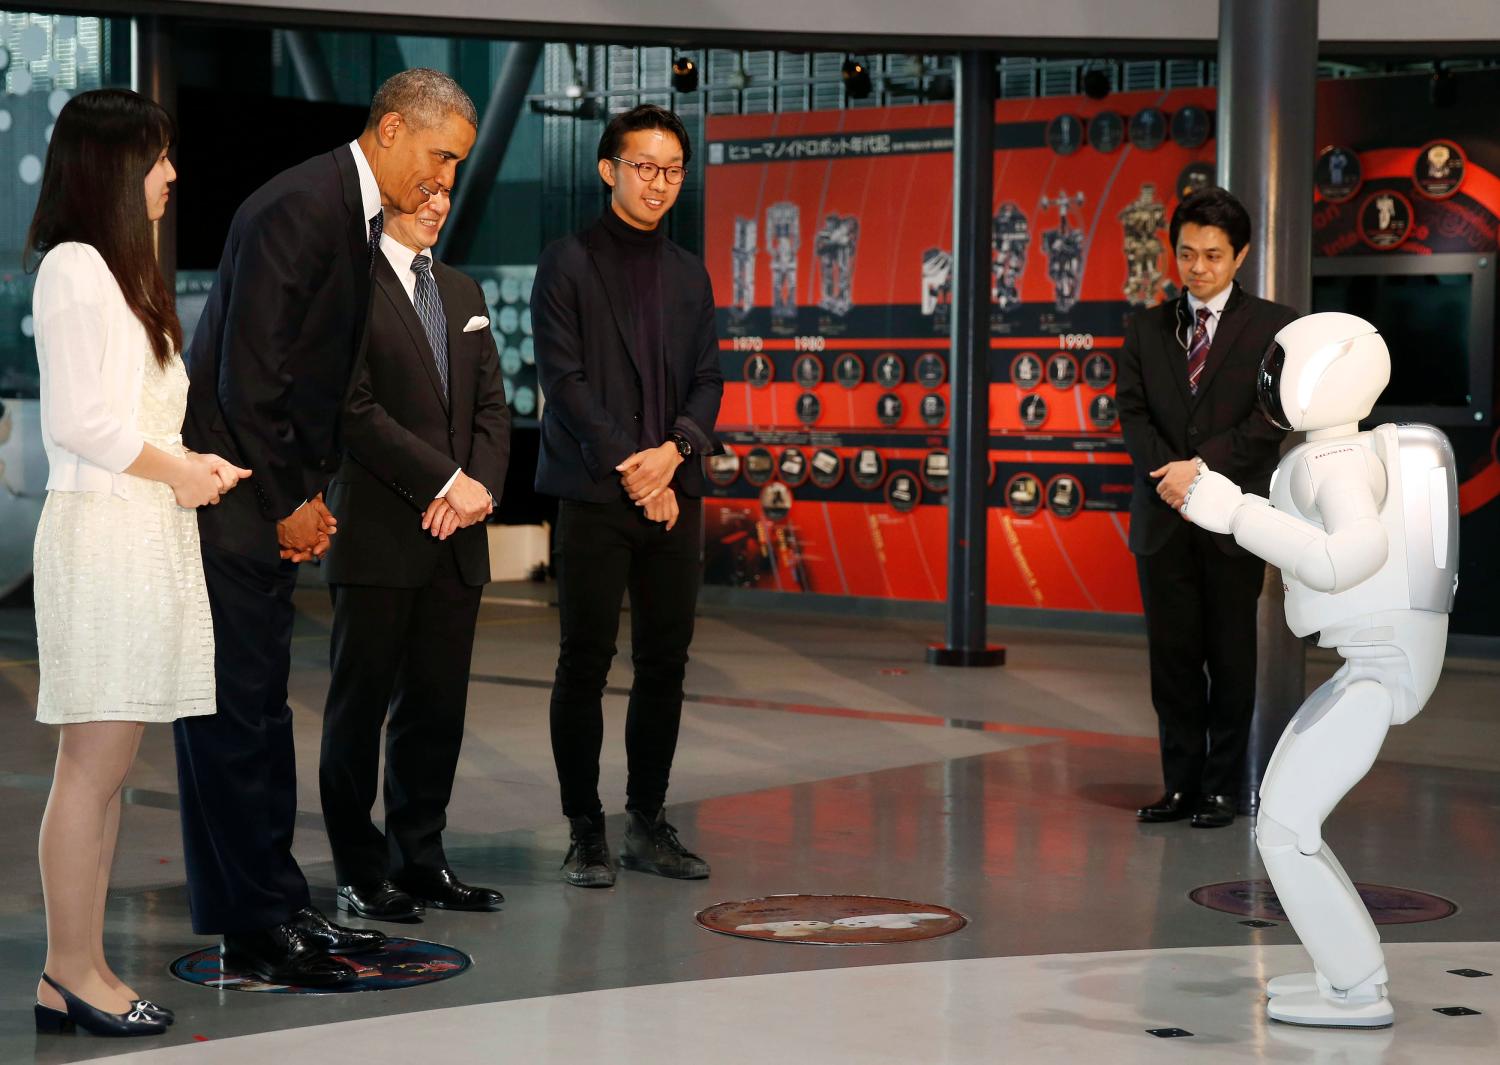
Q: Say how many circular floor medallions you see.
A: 3